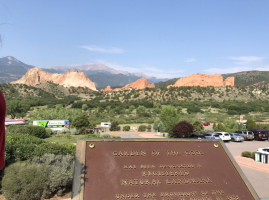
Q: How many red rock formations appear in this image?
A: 3